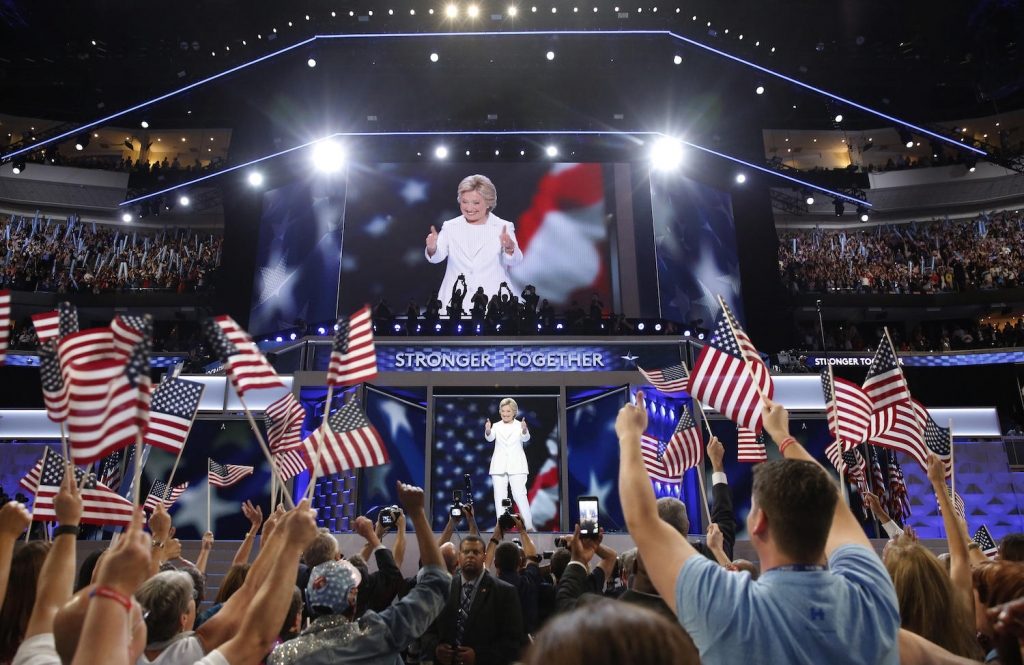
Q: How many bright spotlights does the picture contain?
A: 2